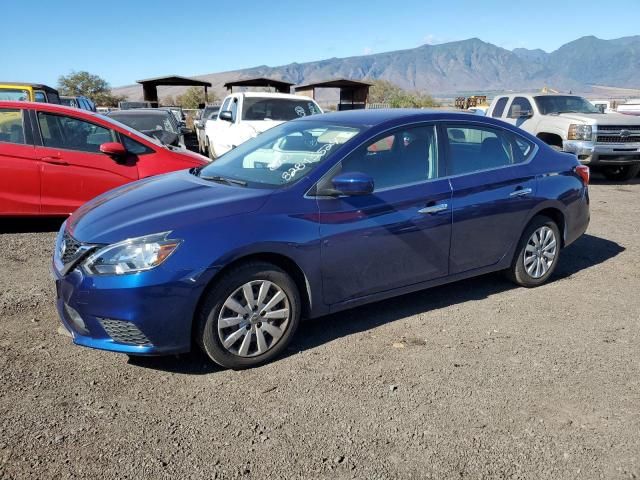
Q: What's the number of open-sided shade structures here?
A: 3